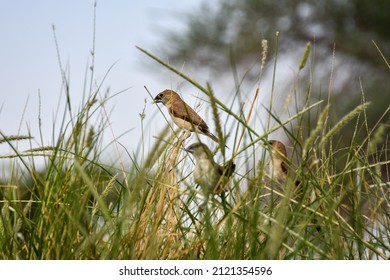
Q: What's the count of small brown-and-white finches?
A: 3